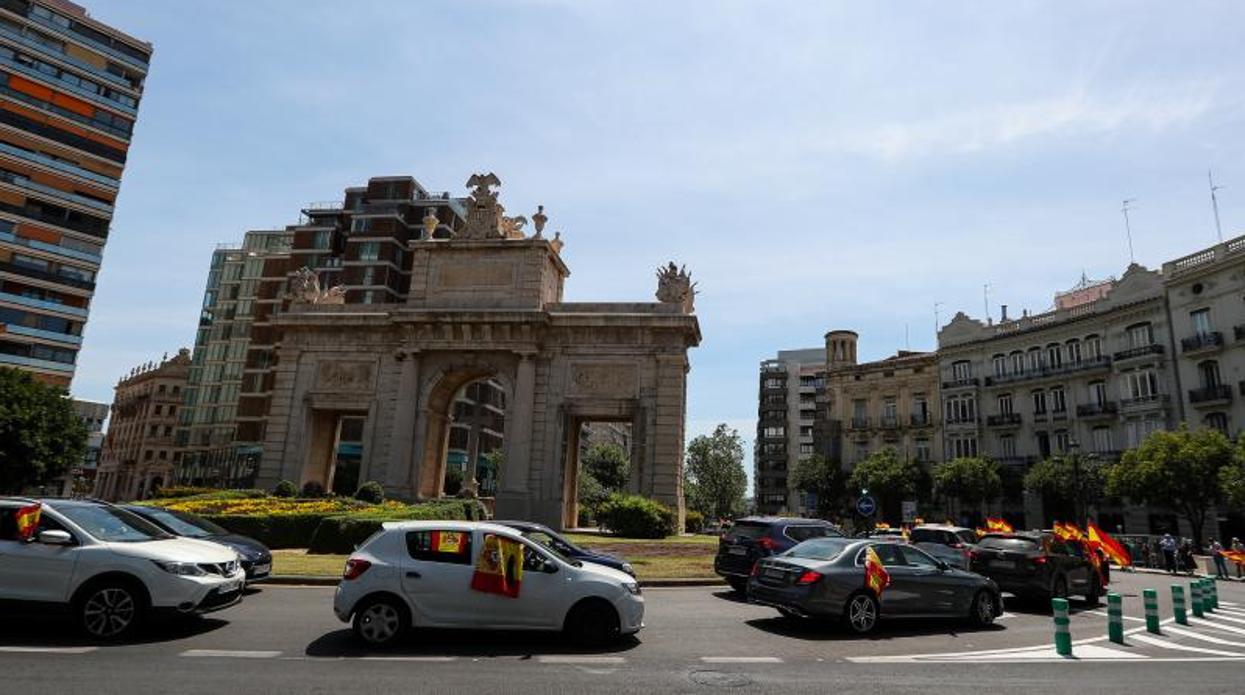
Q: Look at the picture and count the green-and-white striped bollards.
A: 7